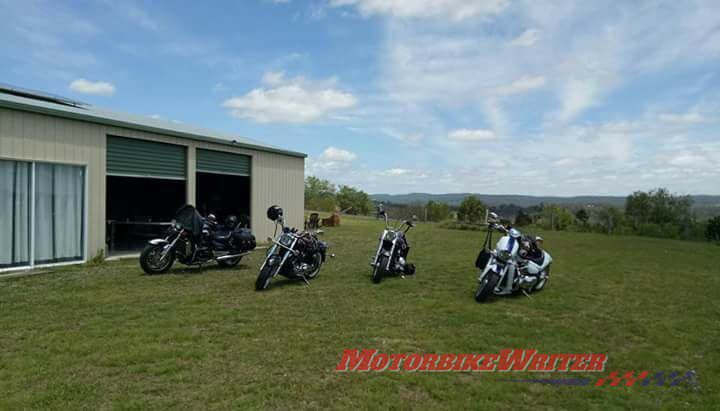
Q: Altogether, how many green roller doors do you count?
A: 2